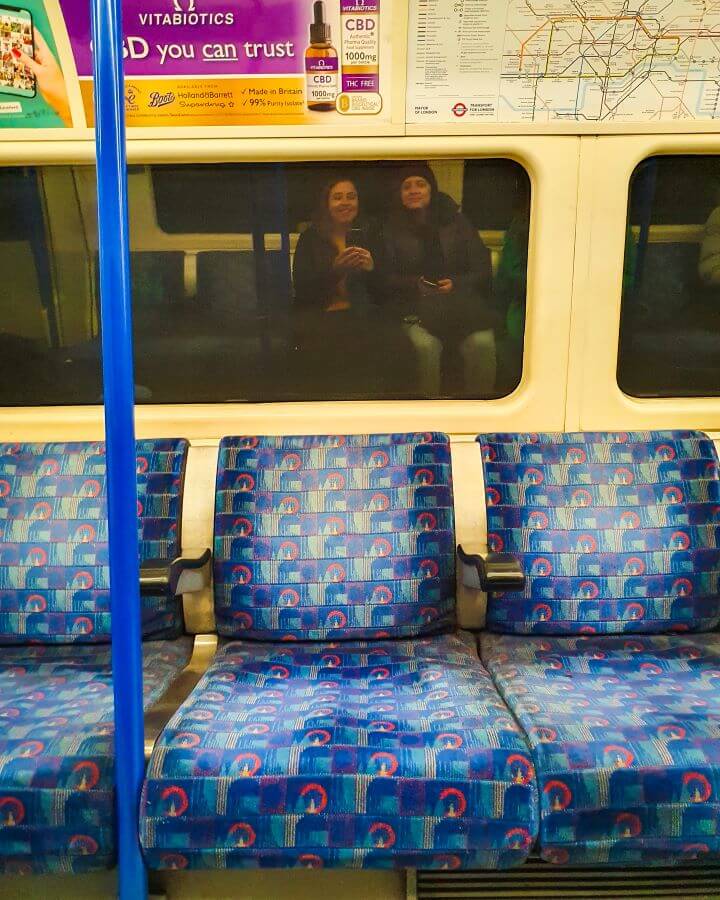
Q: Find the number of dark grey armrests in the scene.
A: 2